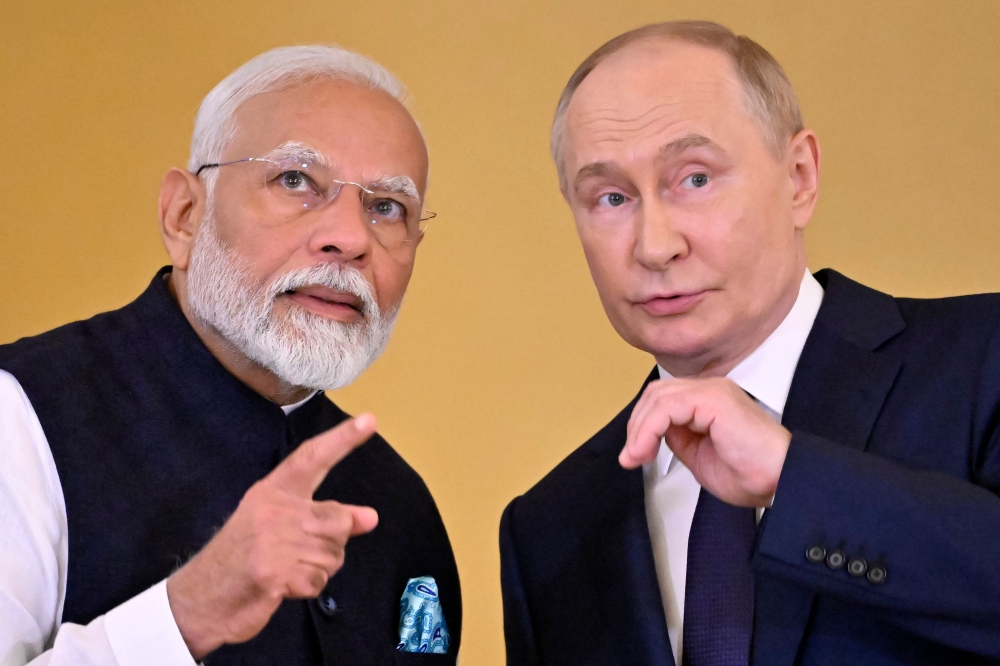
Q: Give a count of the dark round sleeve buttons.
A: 4